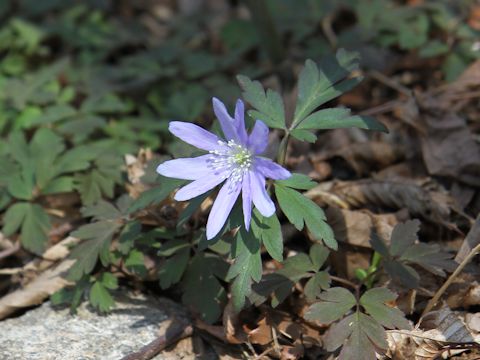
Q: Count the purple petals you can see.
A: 10